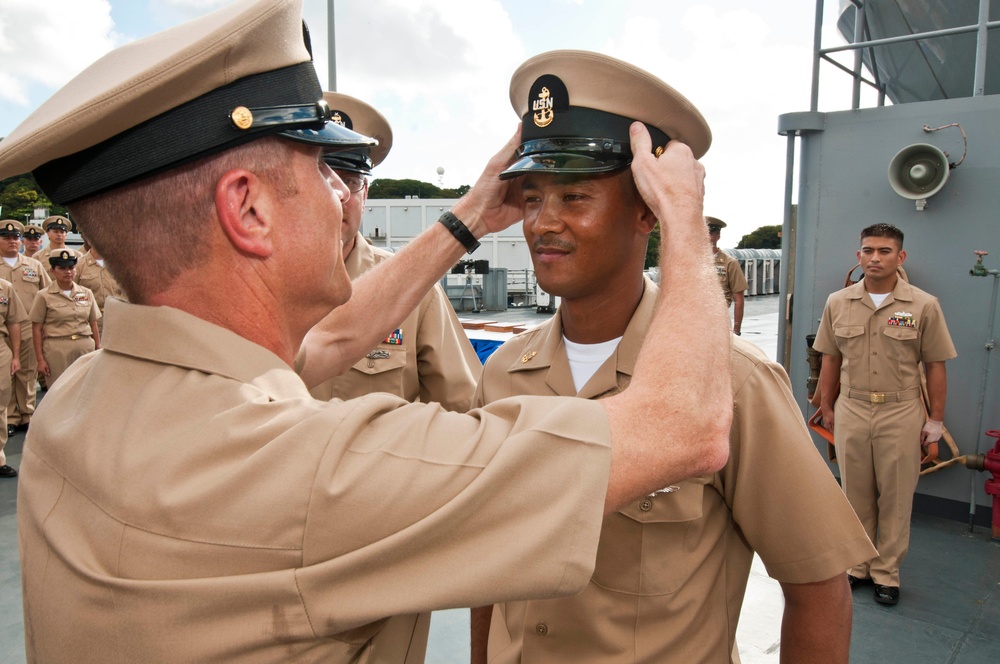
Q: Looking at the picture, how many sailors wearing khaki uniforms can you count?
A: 12